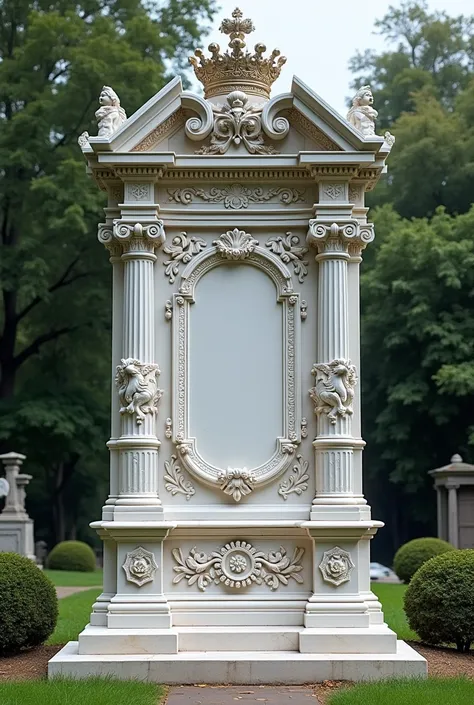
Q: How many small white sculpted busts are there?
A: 2